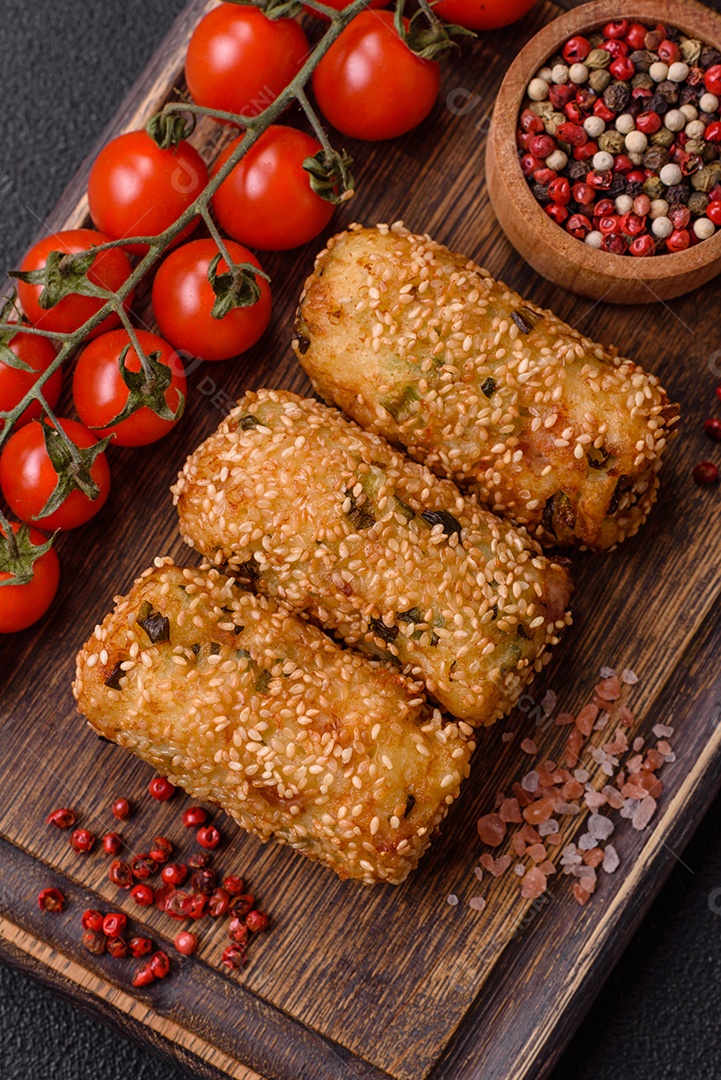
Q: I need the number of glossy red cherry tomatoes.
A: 12